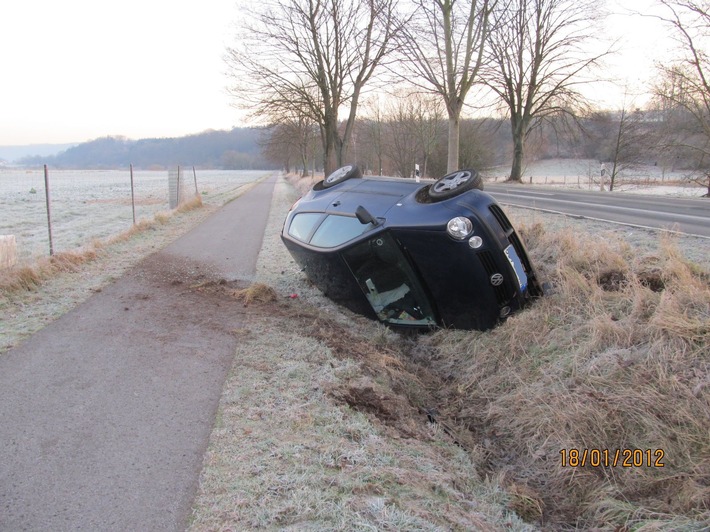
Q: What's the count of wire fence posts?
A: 4